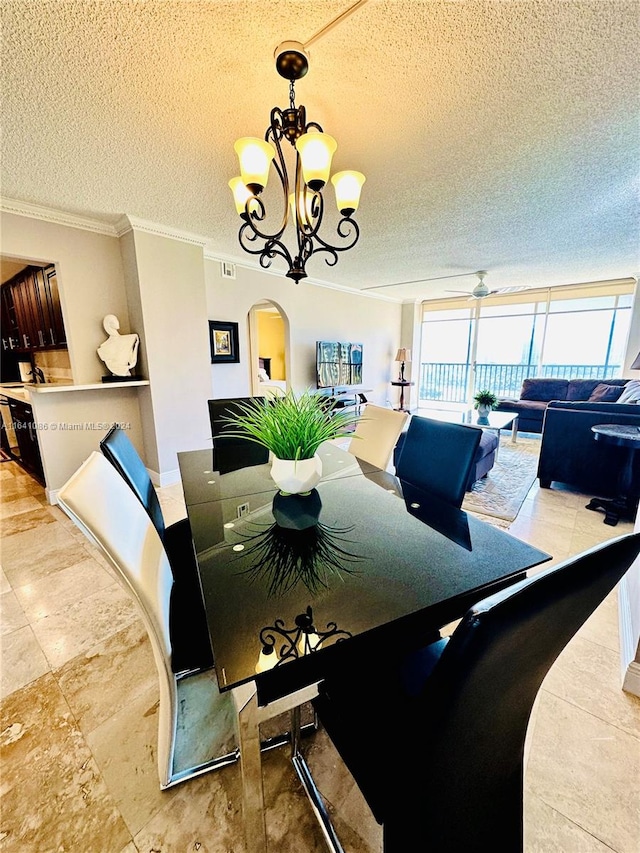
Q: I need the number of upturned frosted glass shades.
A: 5